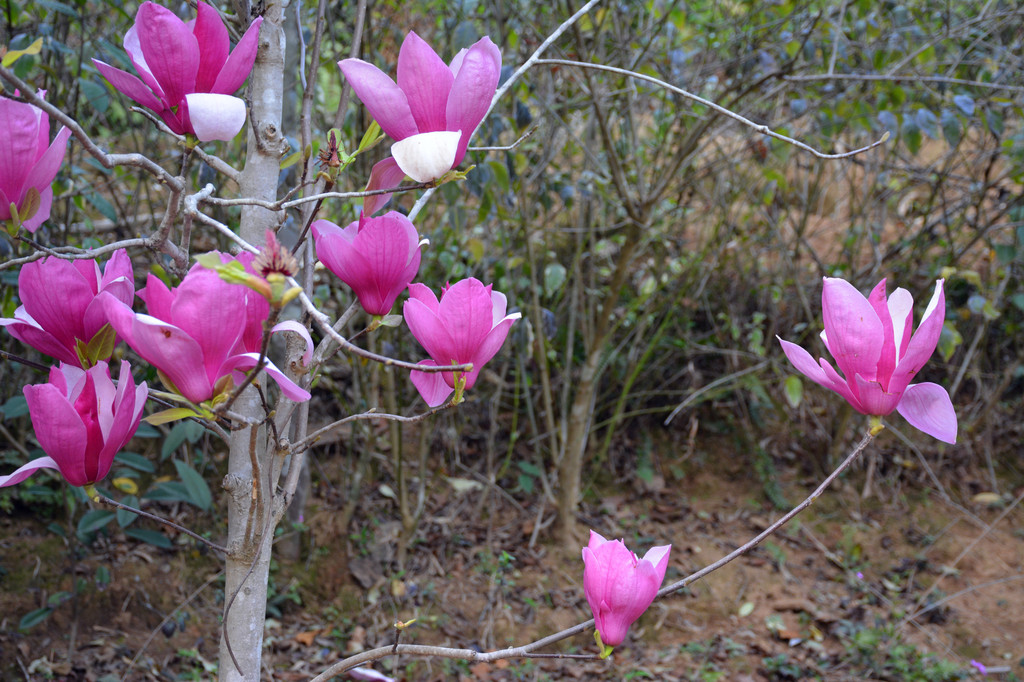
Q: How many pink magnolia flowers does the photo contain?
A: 10